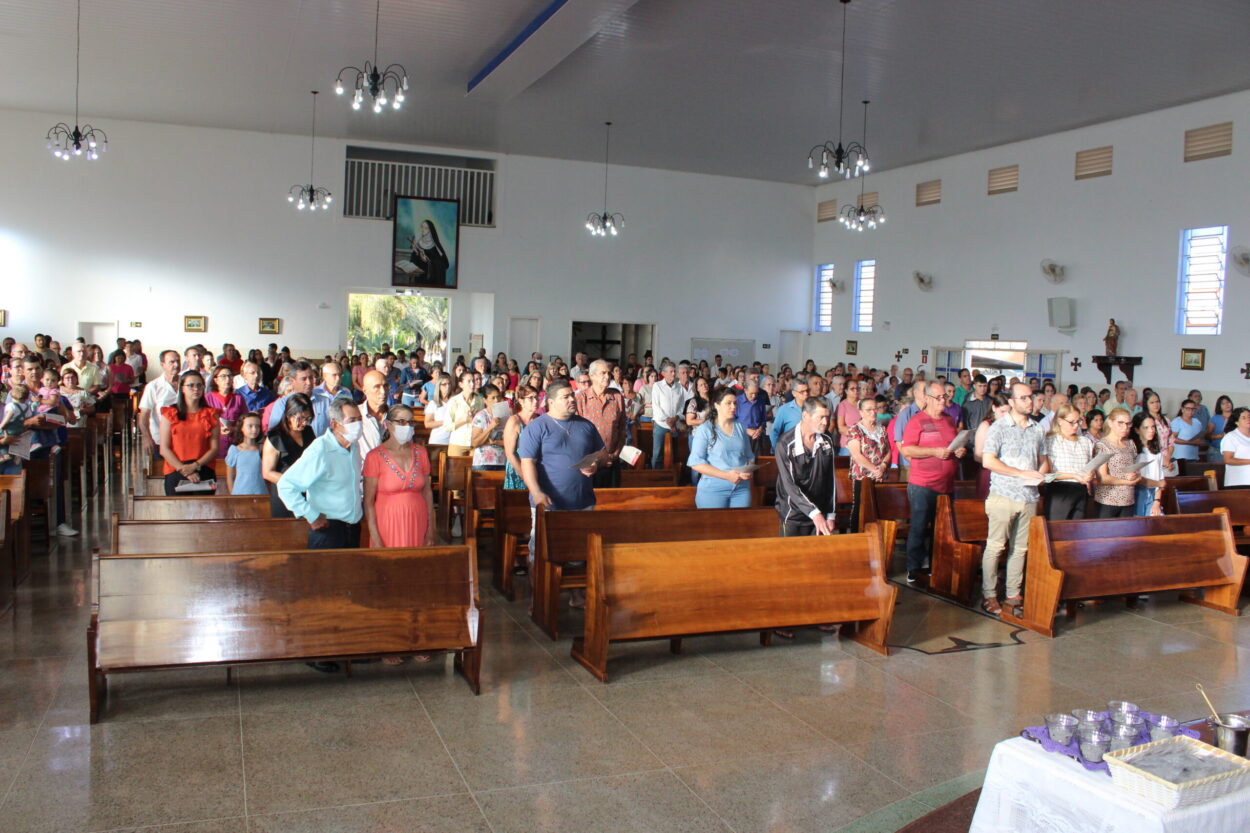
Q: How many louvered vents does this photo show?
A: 6